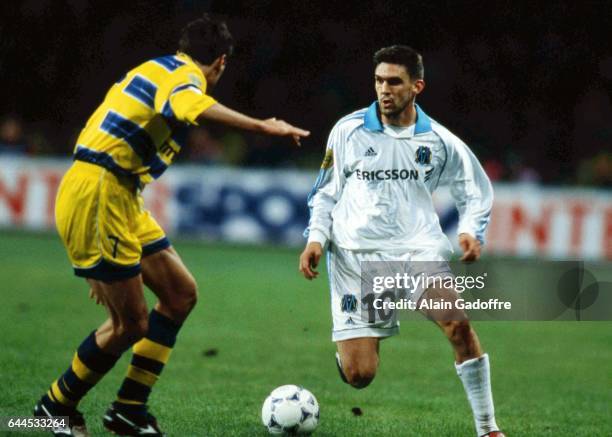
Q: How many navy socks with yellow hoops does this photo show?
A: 2